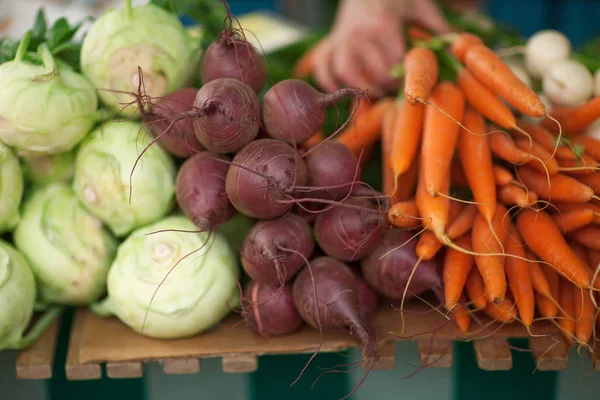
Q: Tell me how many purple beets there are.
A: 13